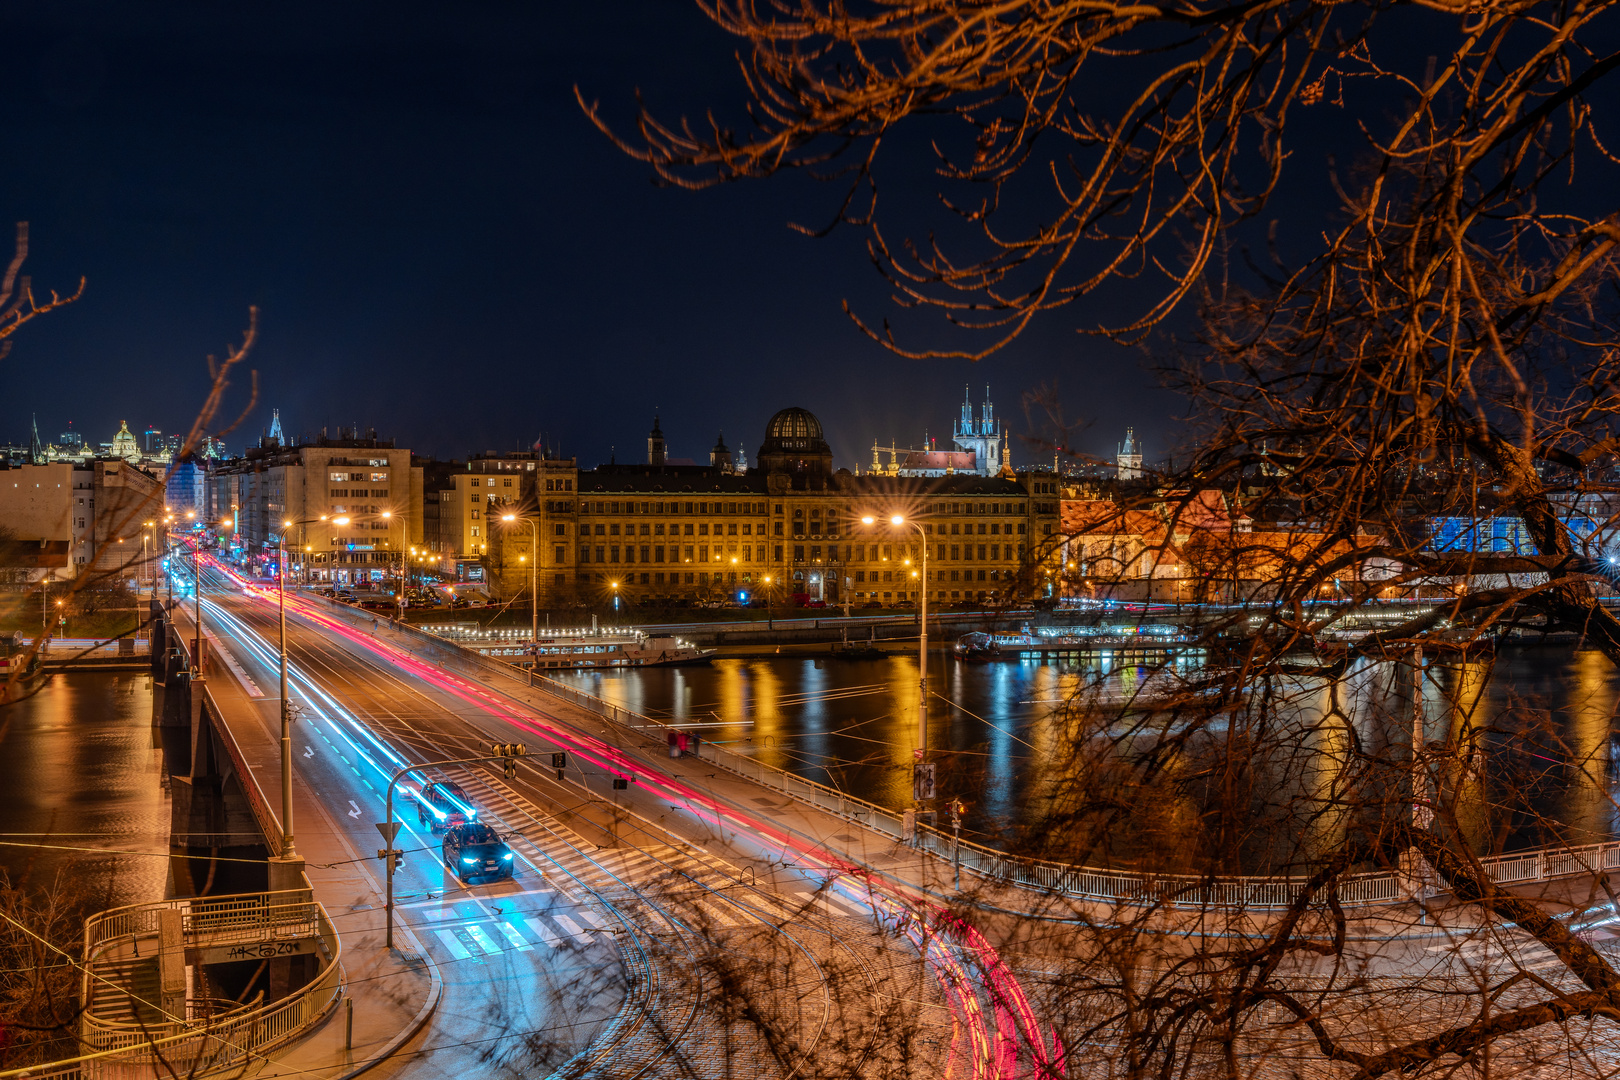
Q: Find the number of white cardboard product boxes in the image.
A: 0